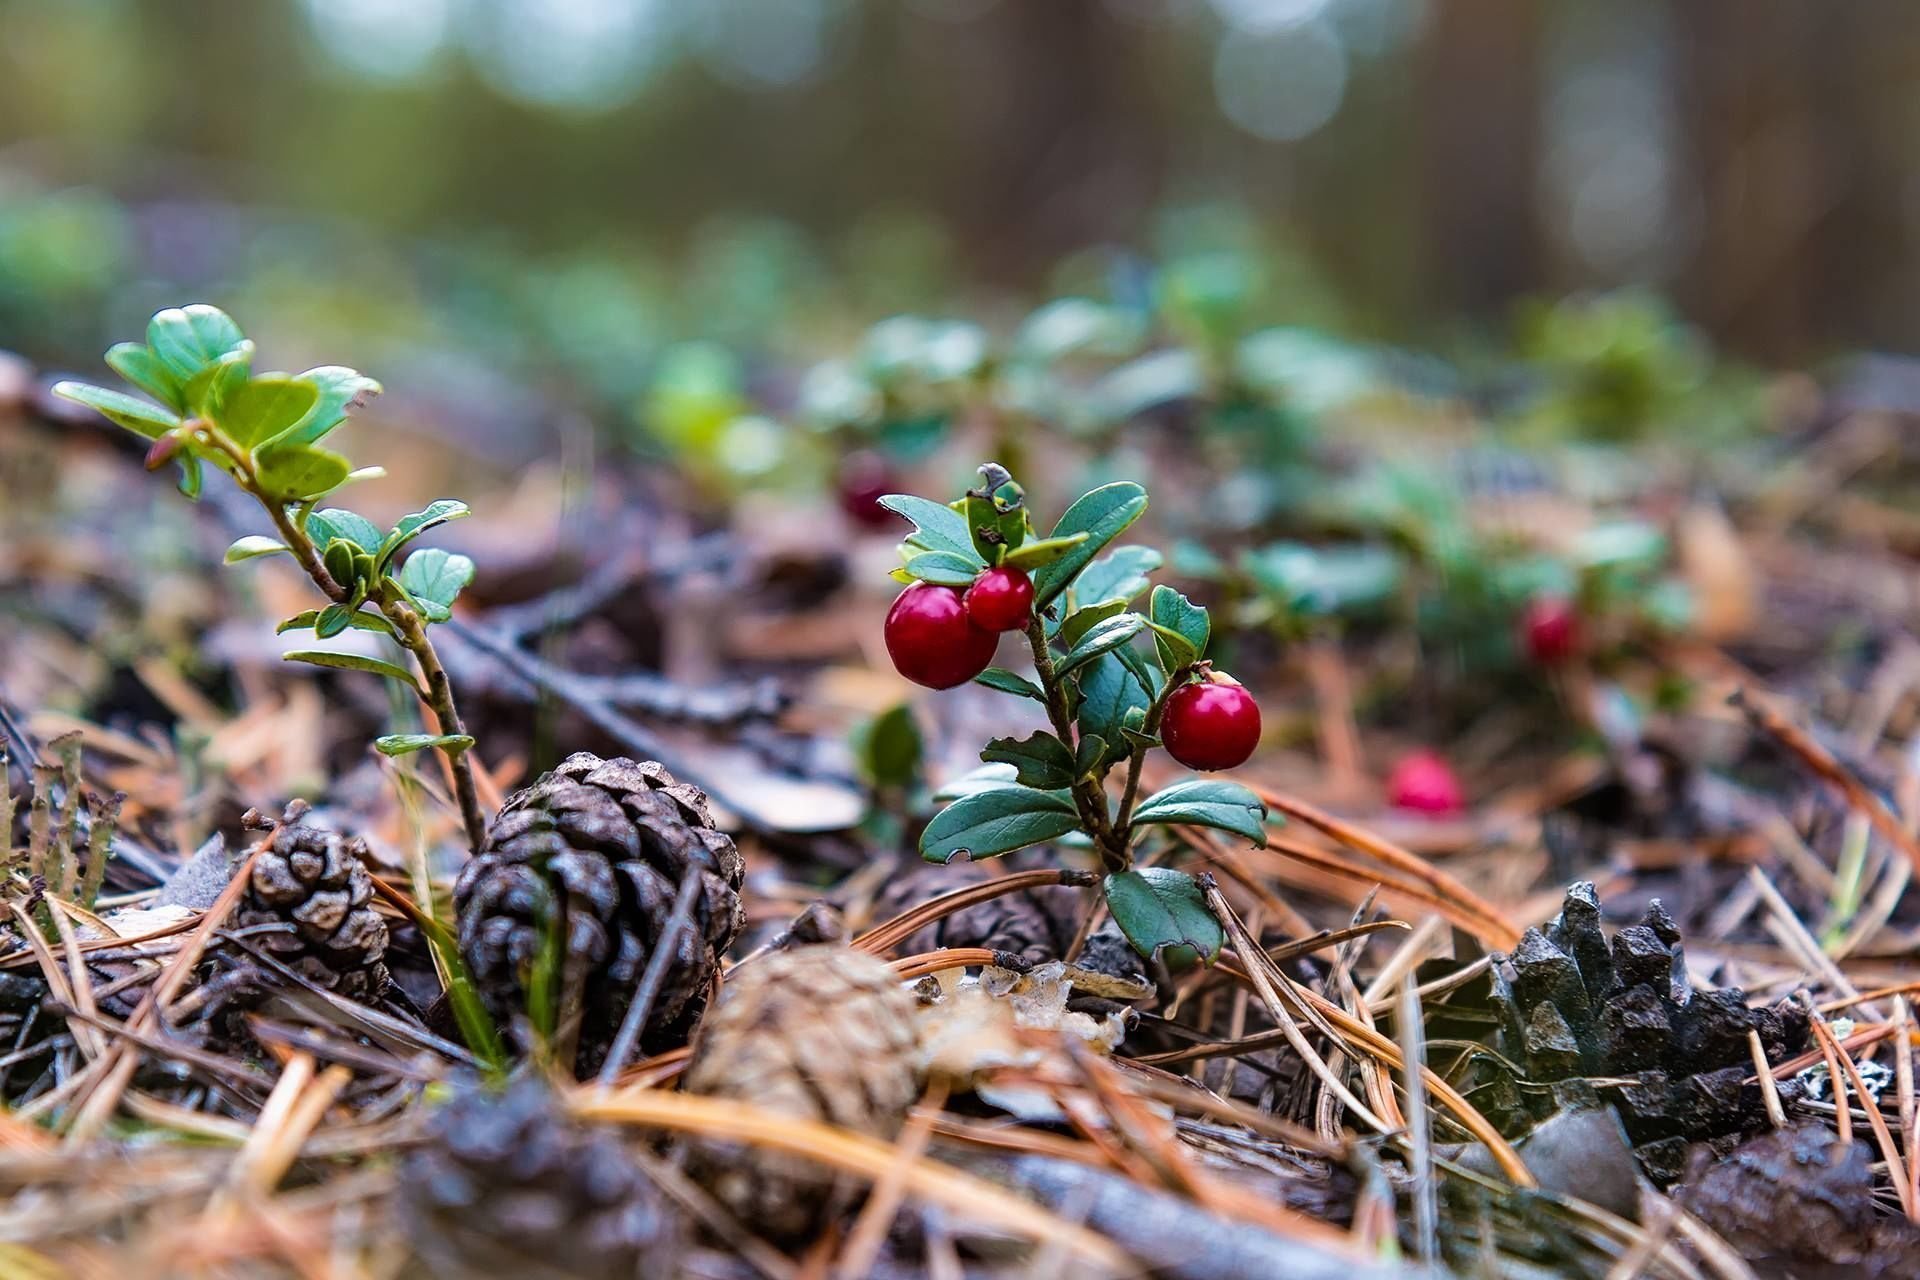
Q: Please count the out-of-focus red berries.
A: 3